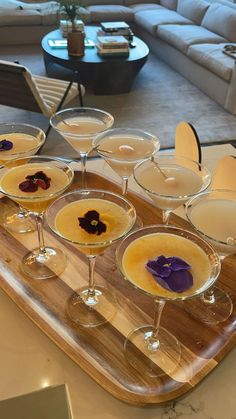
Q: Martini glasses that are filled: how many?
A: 8